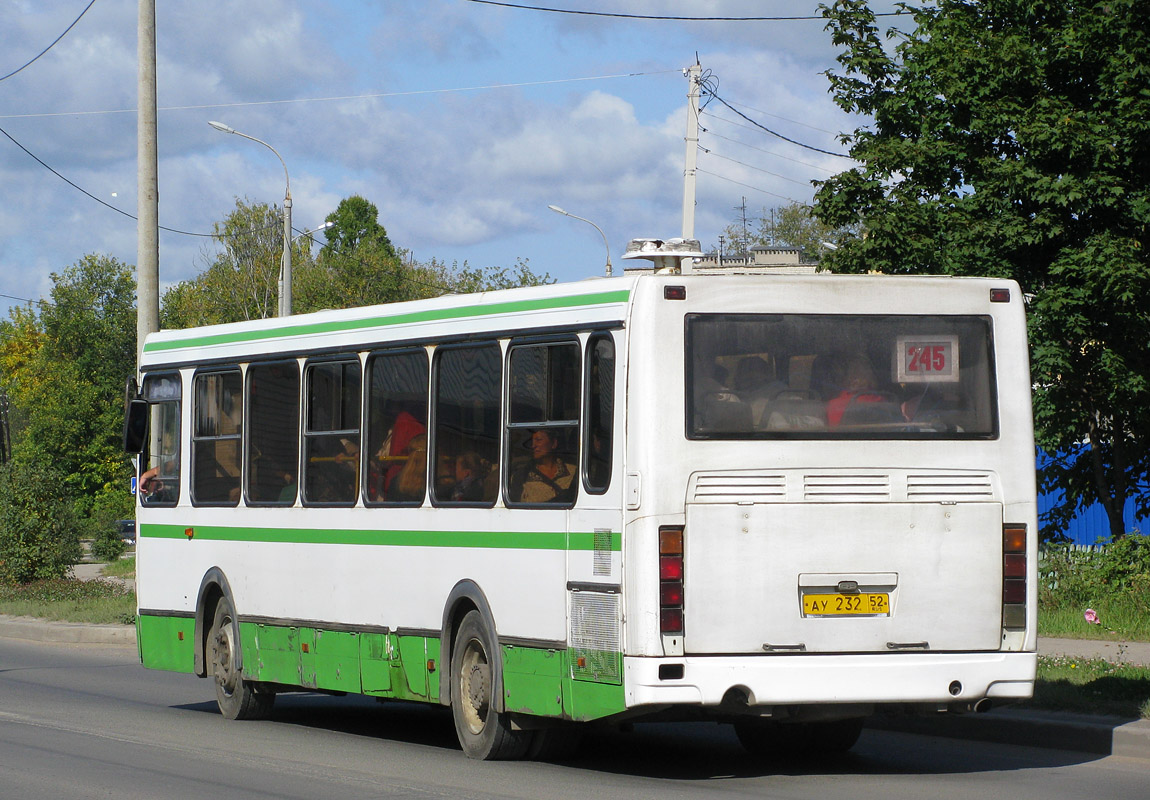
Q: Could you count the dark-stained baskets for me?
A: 0